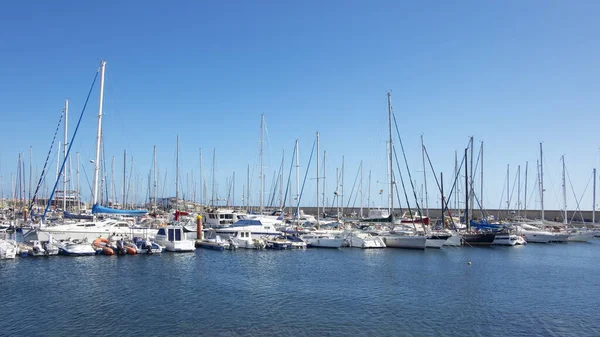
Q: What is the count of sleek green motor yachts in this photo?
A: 0